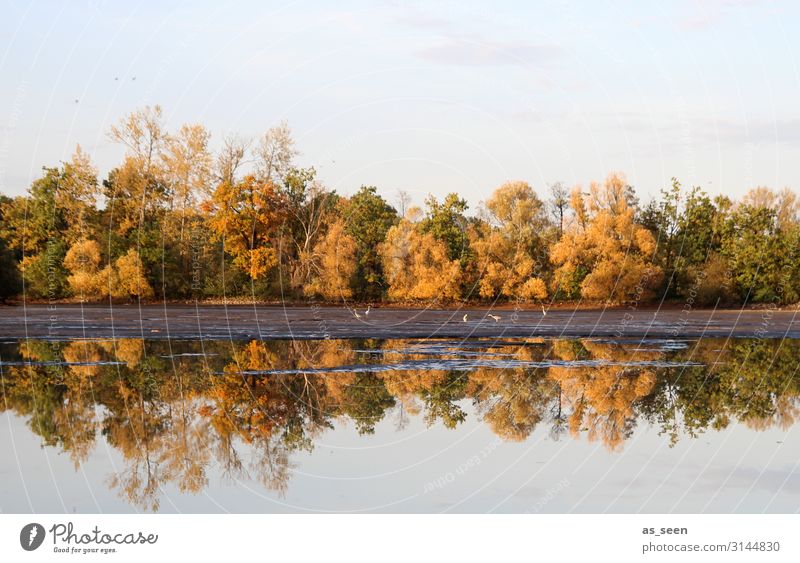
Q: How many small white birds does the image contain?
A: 5